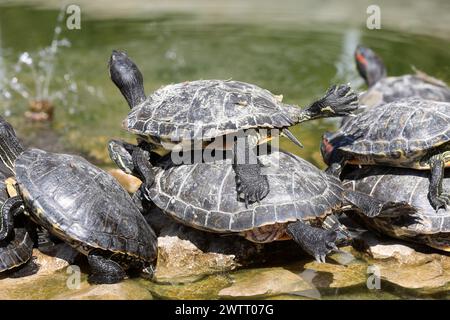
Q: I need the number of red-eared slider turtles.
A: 7